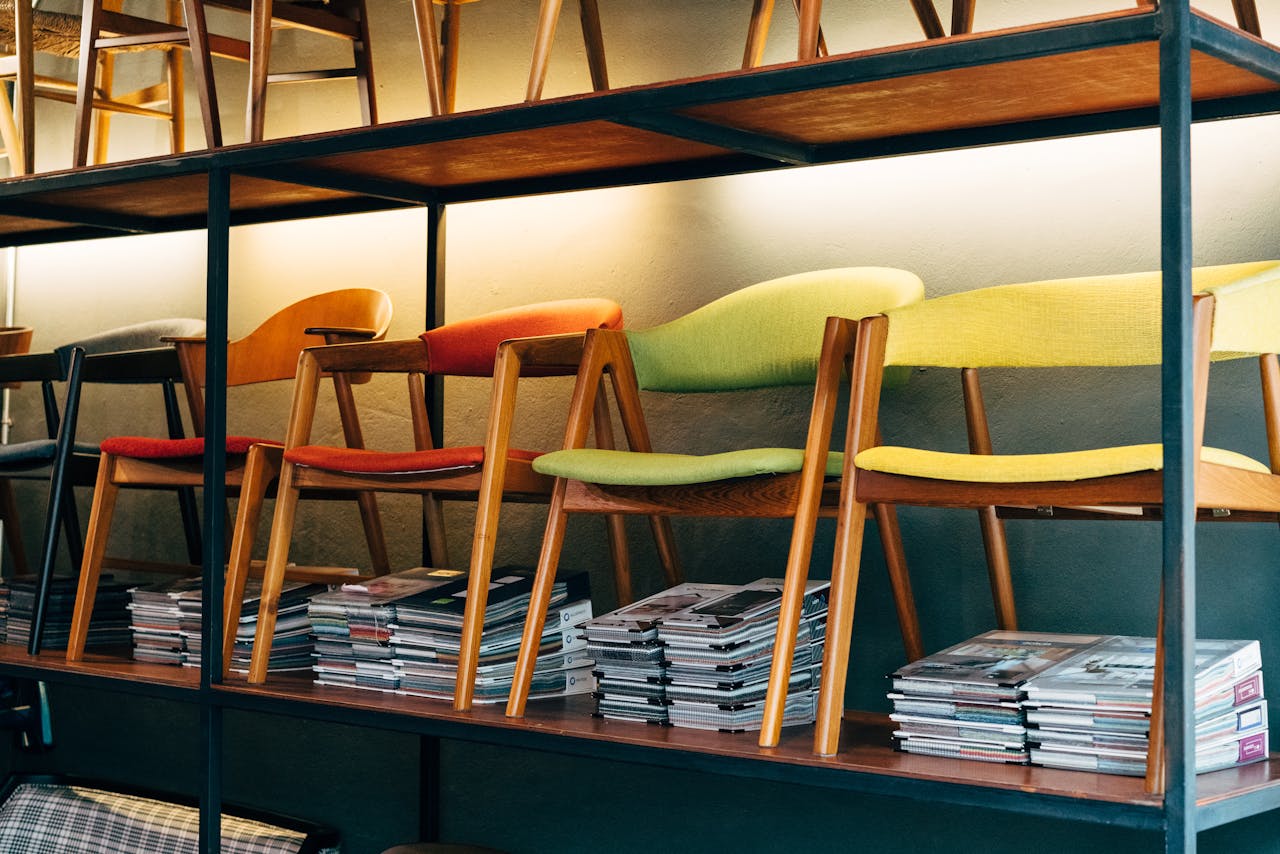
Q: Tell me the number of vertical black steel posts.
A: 3